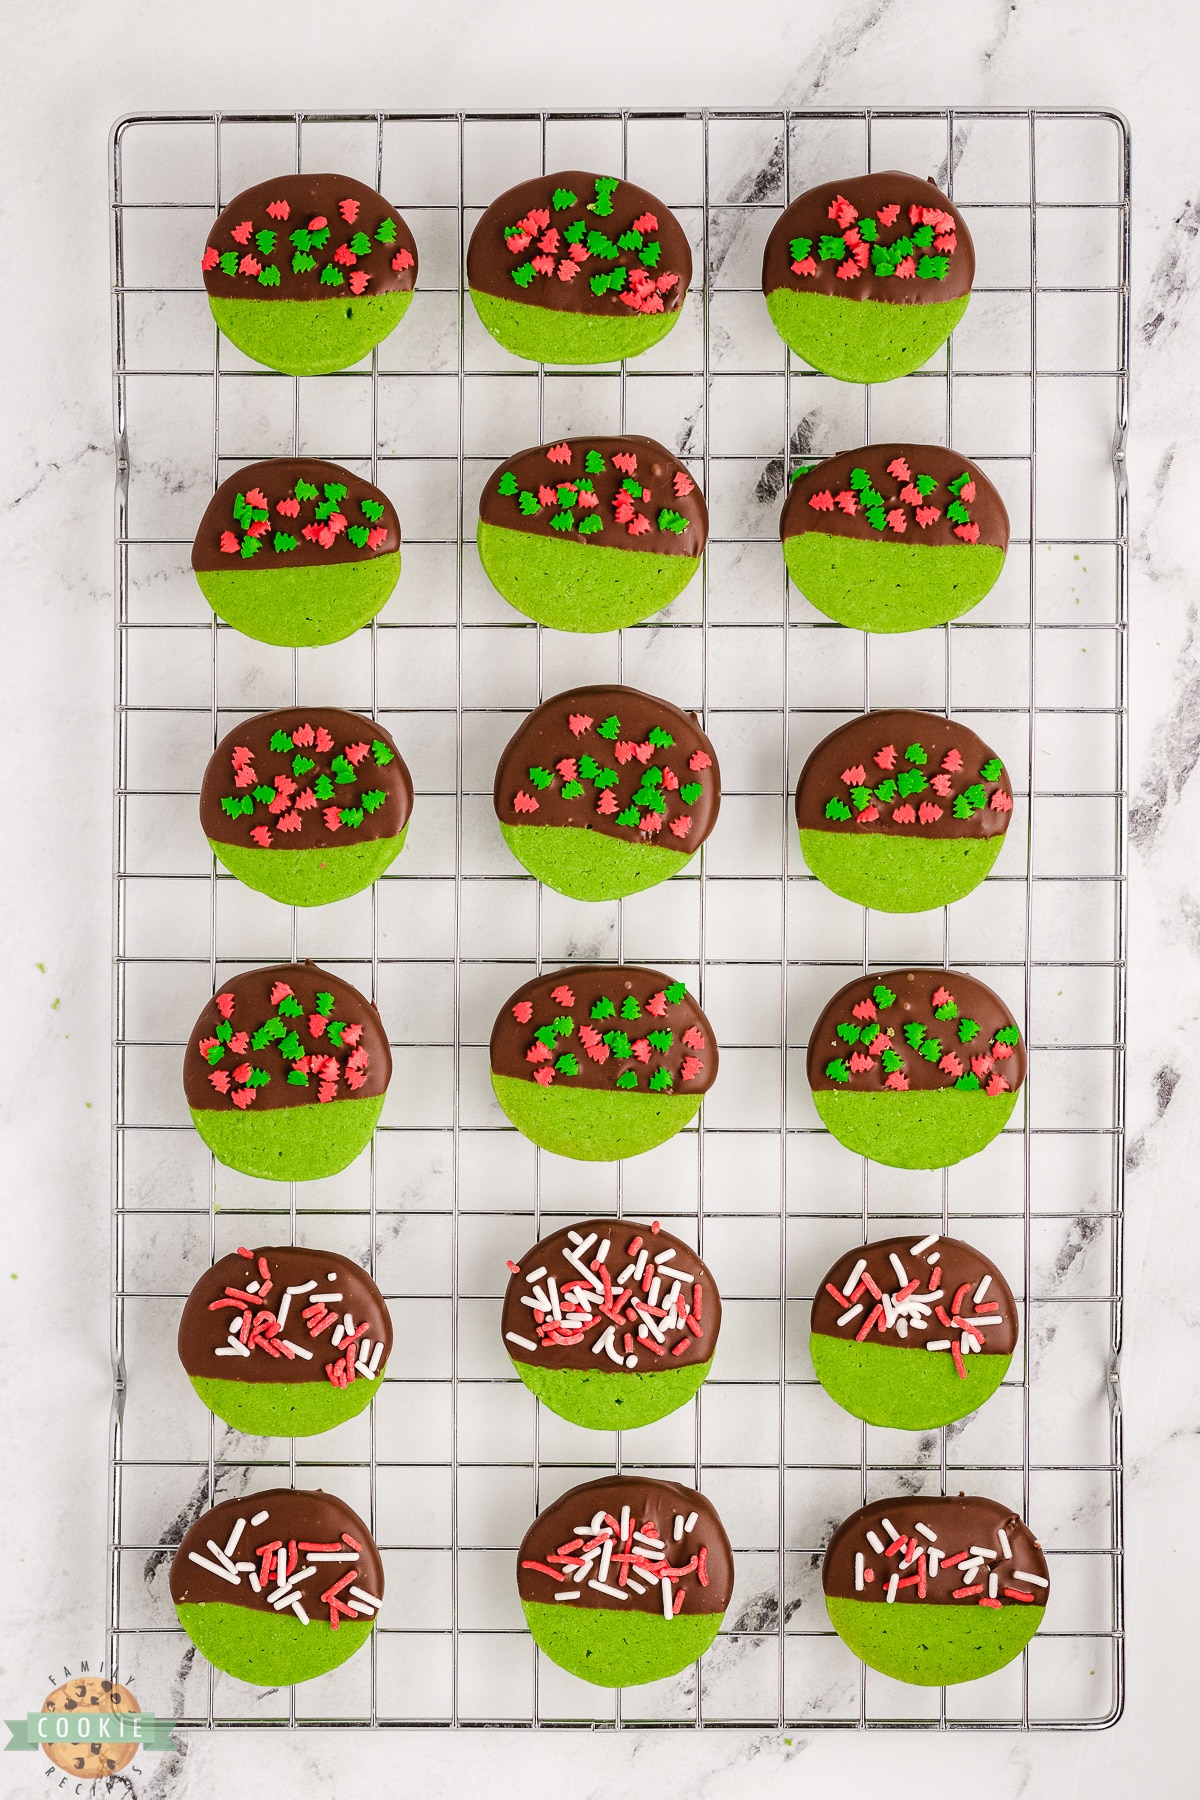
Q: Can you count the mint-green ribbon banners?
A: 1